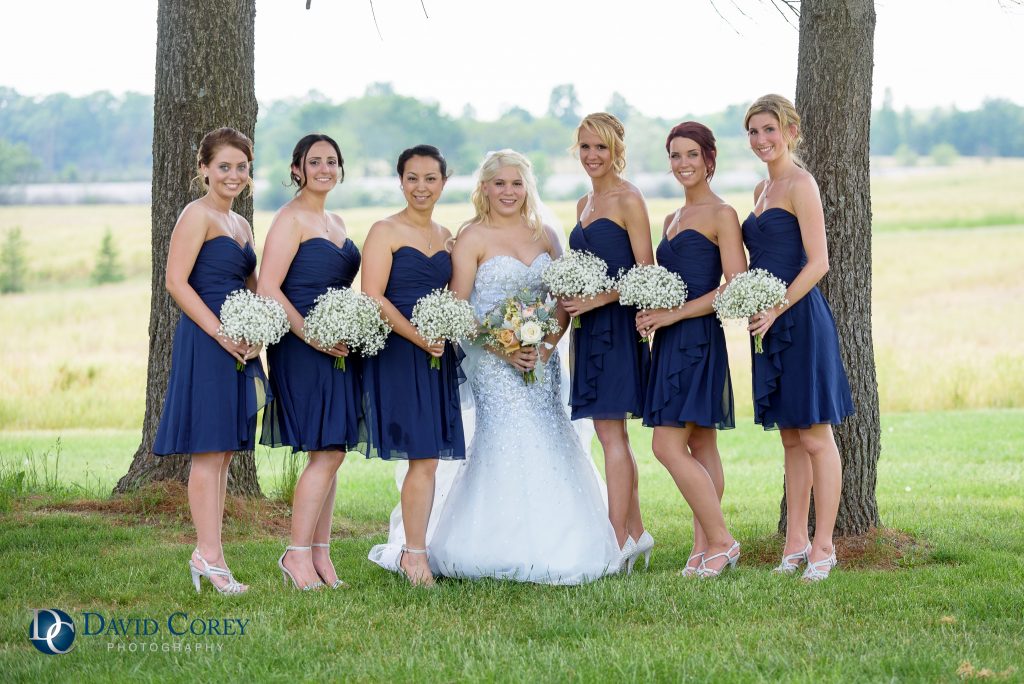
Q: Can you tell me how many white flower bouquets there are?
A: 6